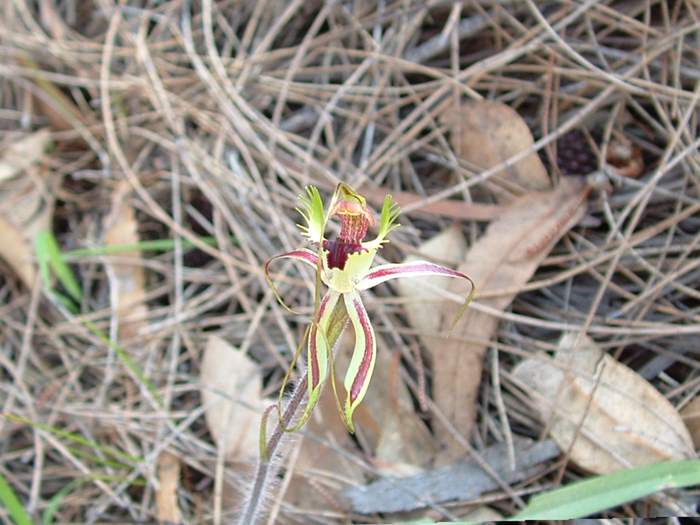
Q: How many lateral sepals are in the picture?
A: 2